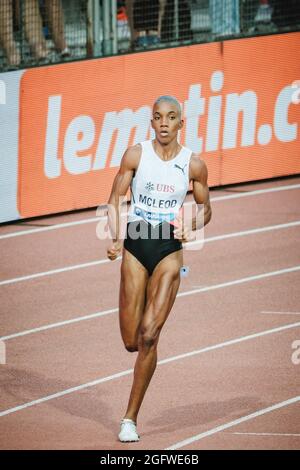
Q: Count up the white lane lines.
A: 5